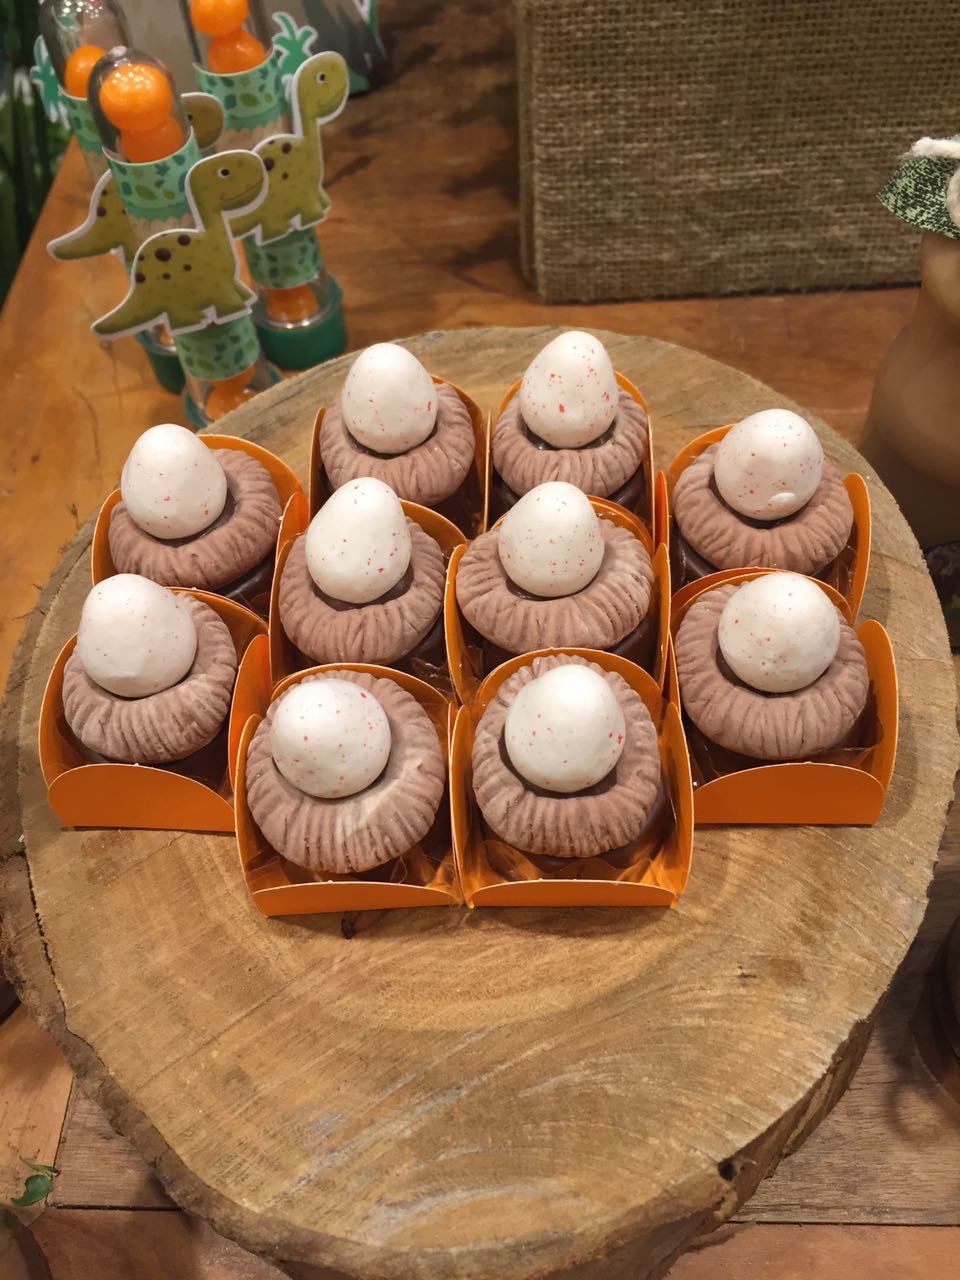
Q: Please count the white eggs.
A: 10